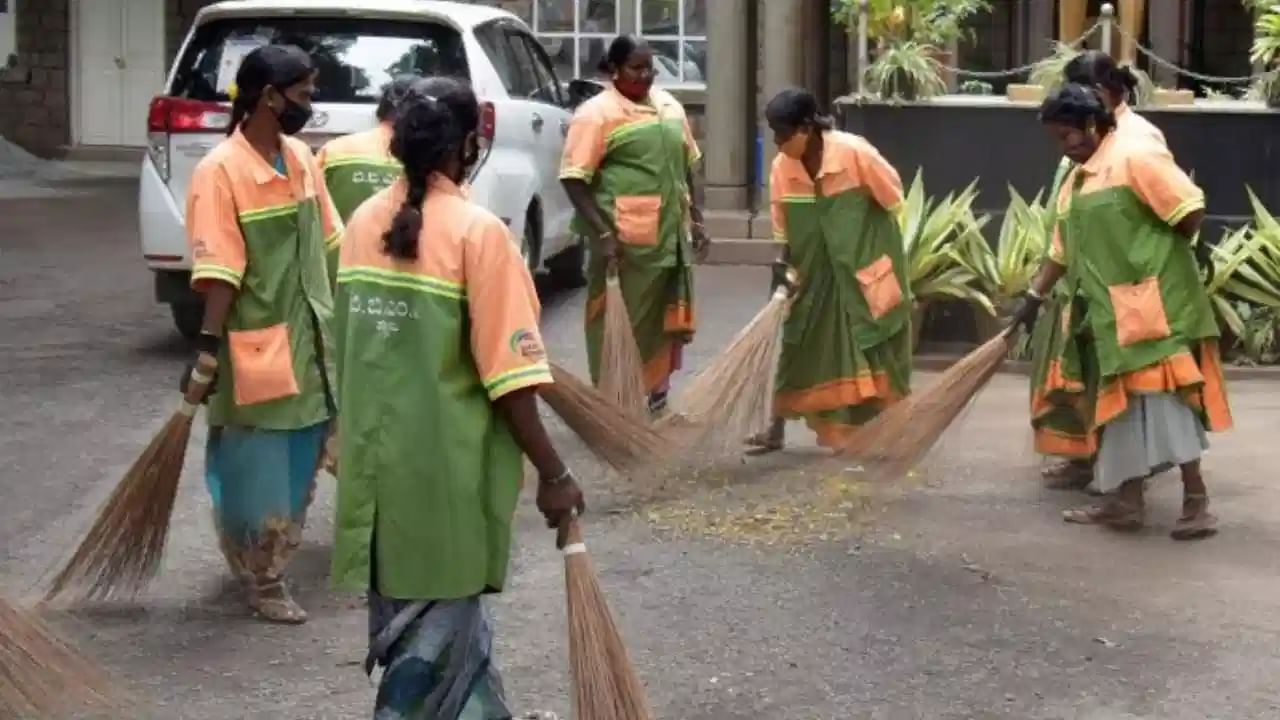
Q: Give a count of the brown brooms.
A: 7